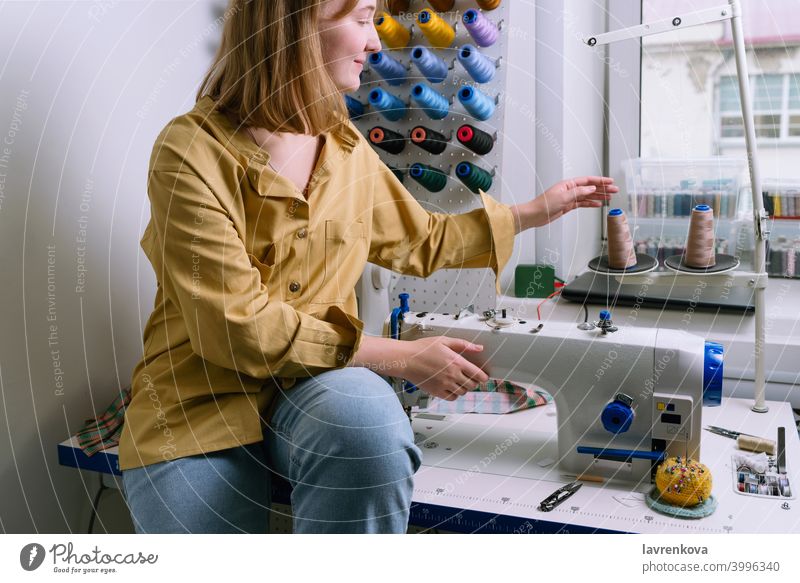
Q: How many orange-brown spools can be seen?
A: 3